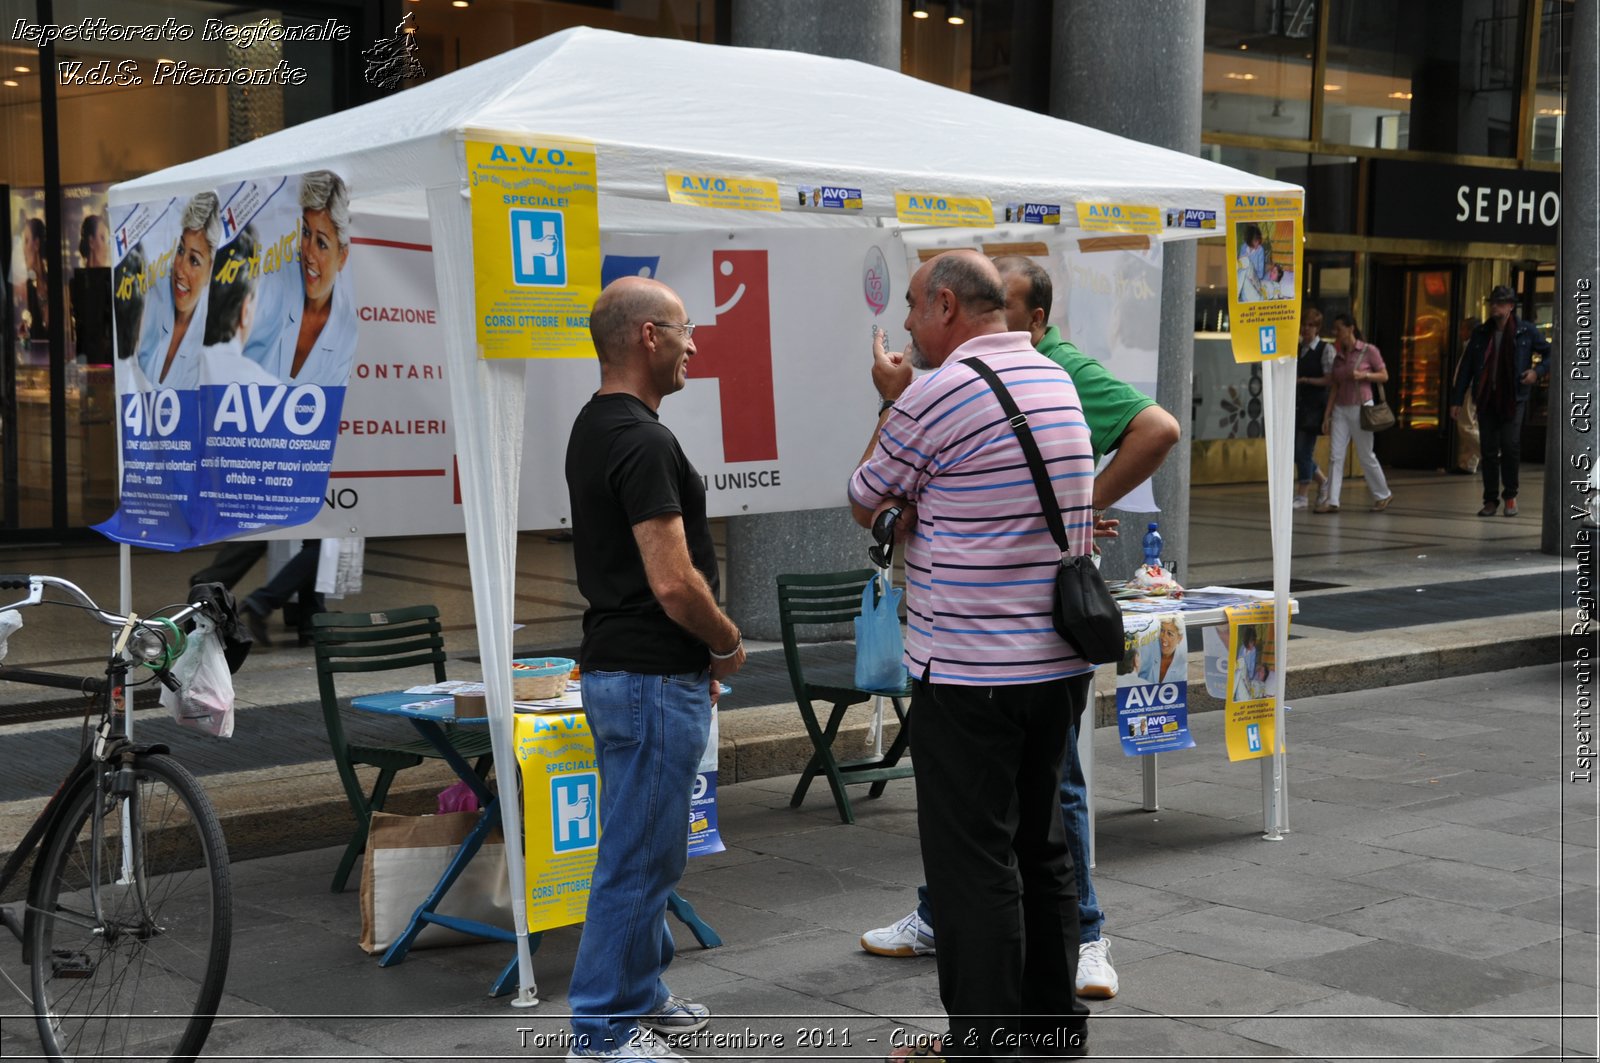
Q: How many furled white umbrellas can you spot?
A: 0